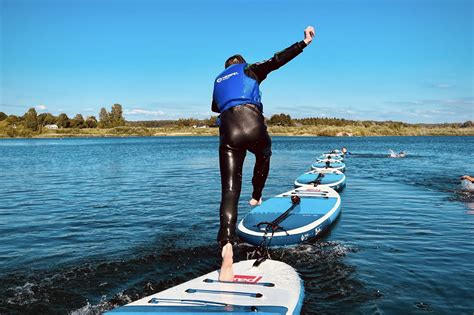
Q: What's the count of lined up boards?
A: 6